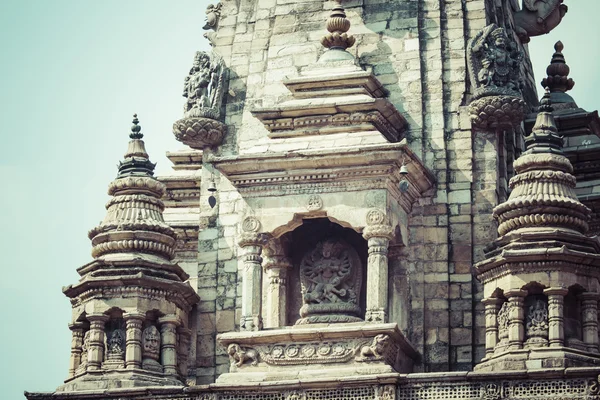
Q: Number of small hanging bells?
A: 2